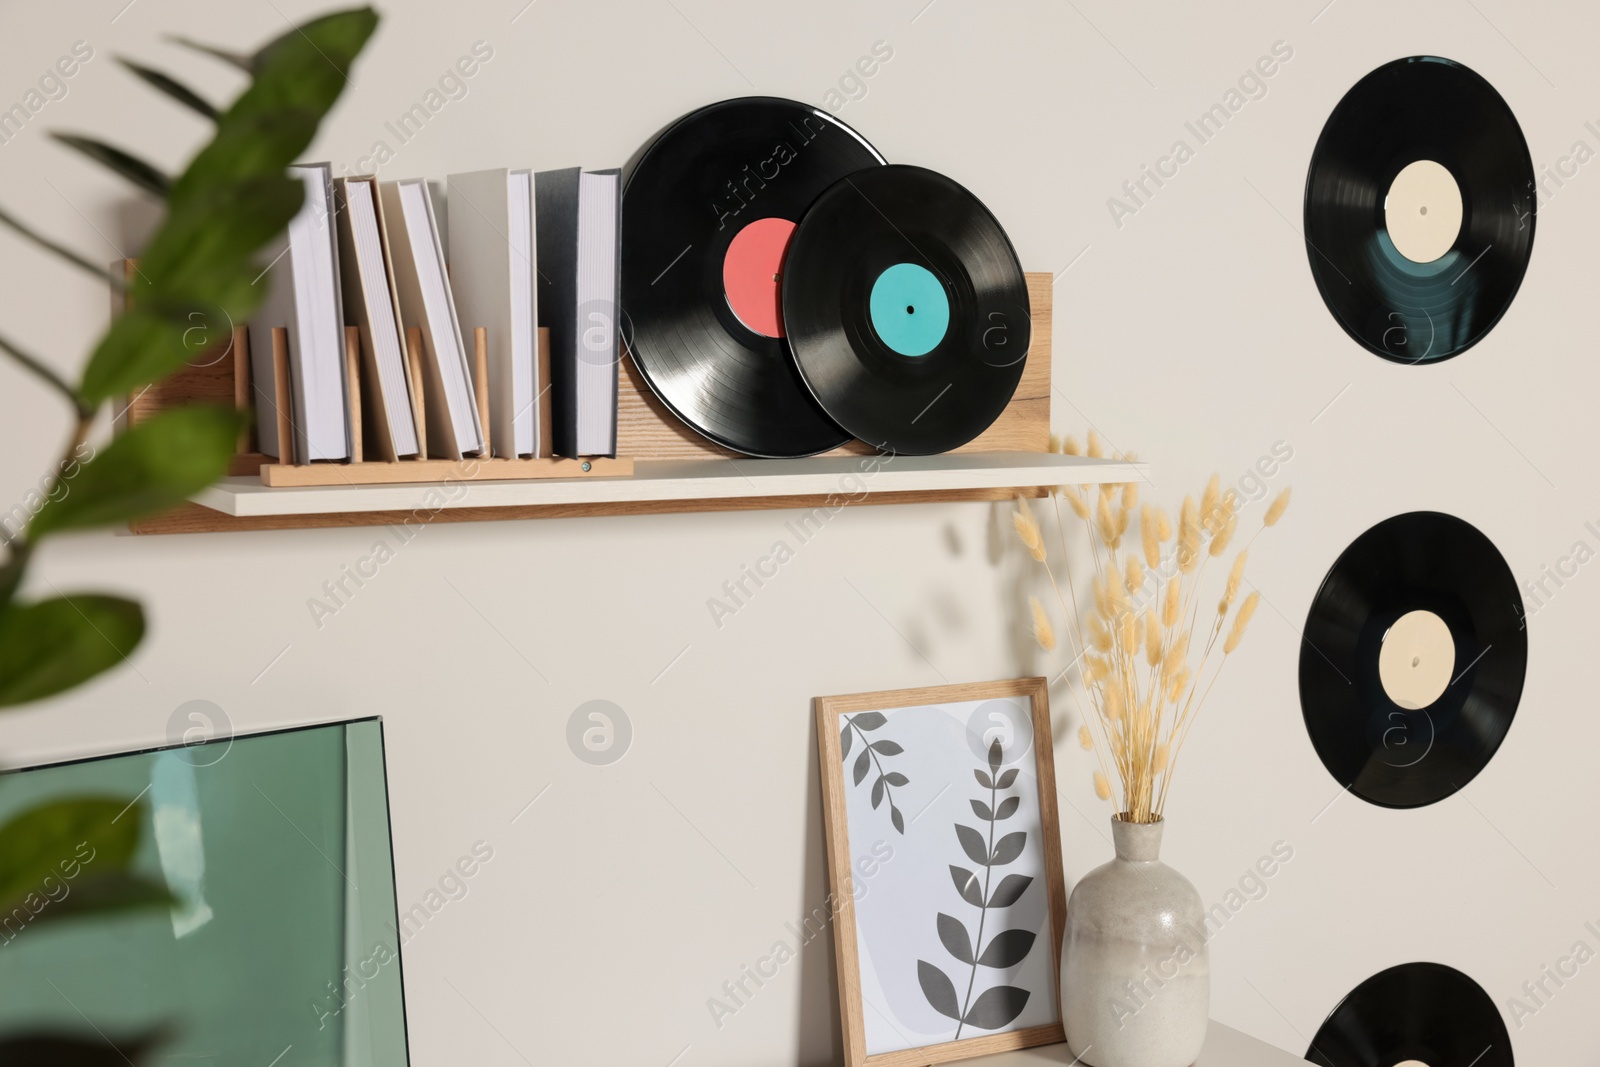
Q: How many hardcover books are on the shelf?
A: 5